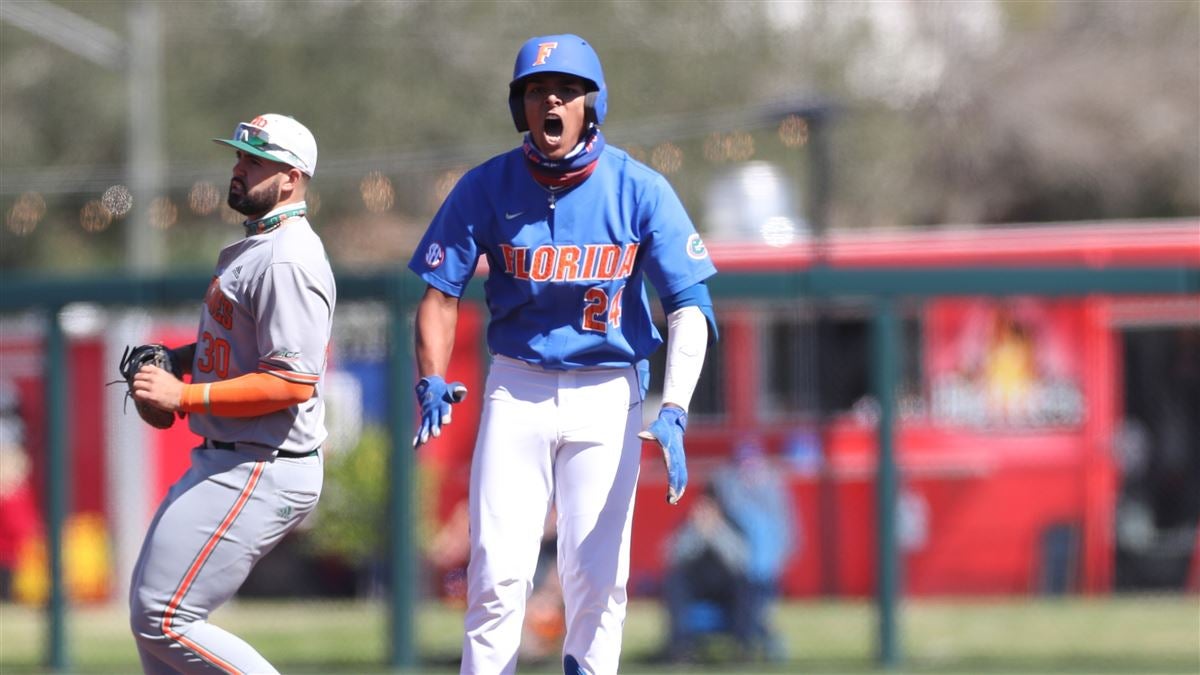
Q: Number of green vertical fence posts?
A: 3